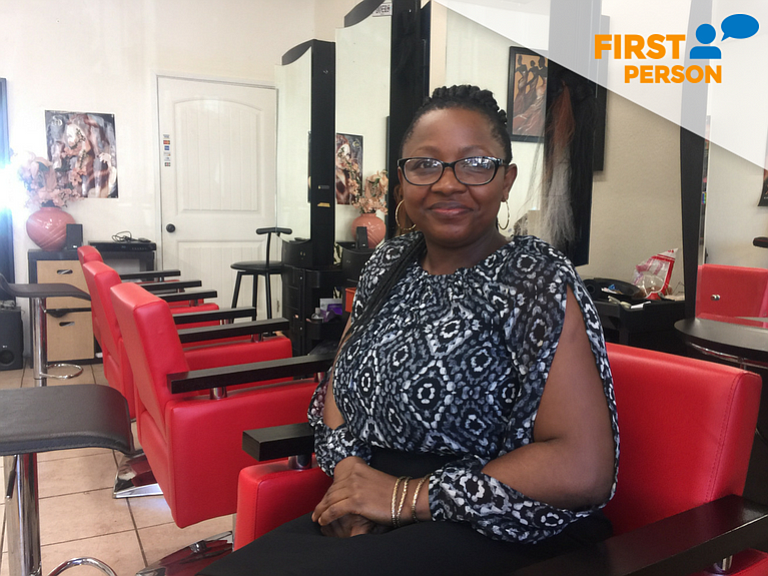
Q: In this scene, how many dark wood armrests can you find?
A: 8